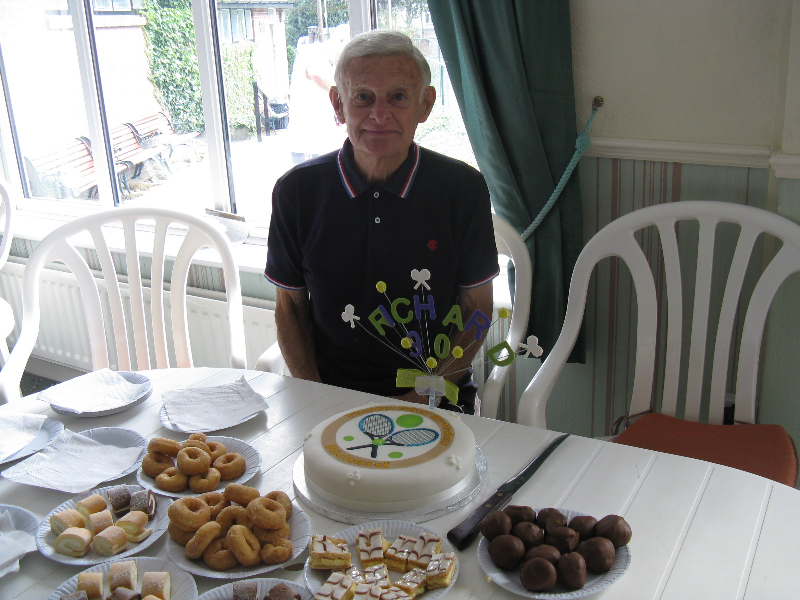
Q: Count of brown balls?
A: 12